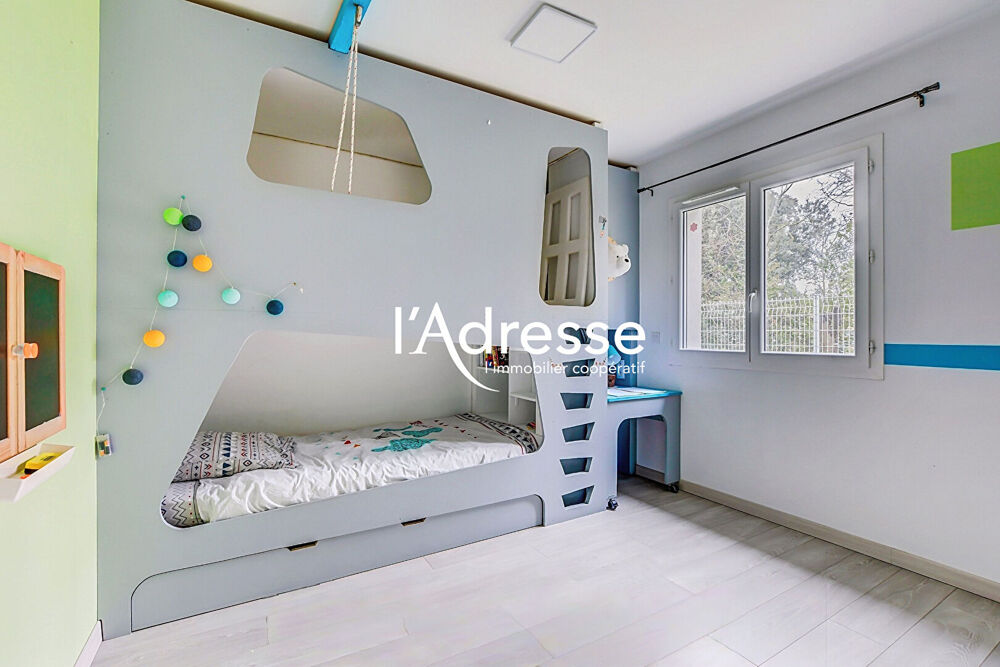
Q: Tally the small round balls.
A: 9